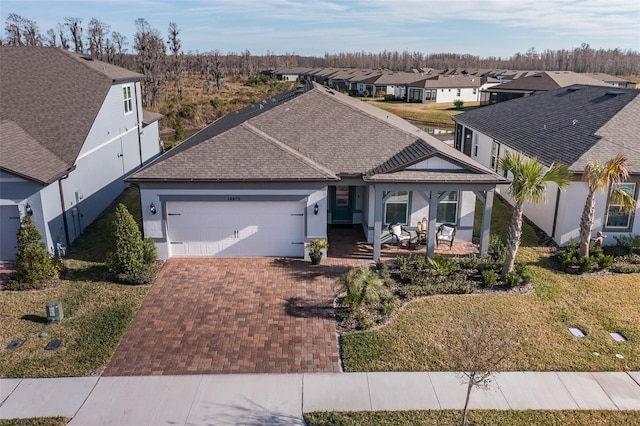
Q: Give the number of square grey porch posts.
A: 3